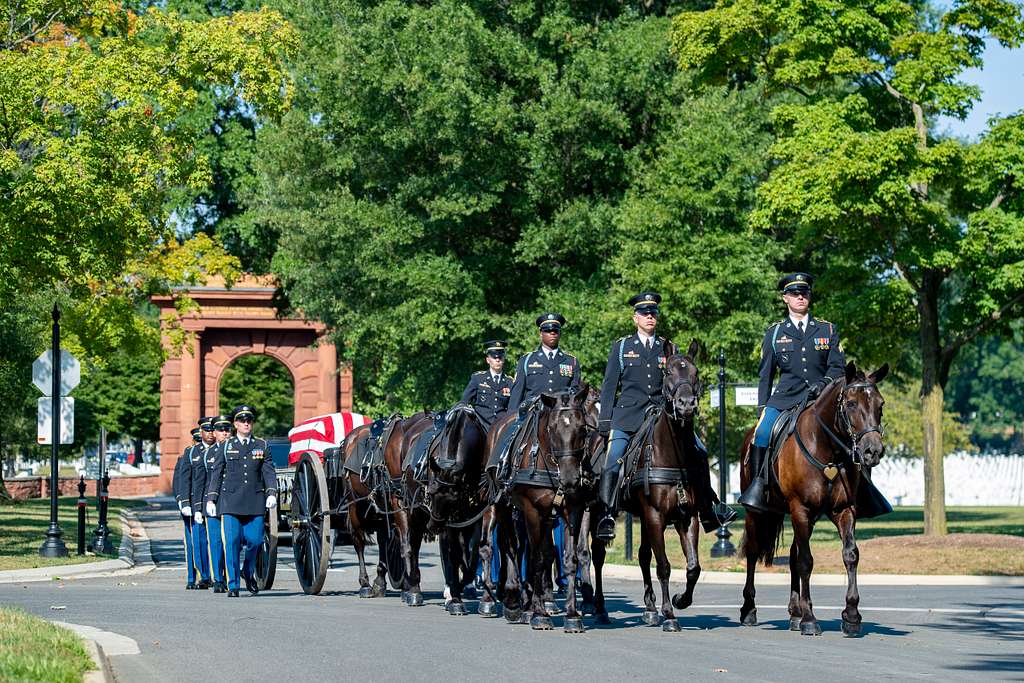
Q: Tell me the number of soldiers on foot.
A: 4